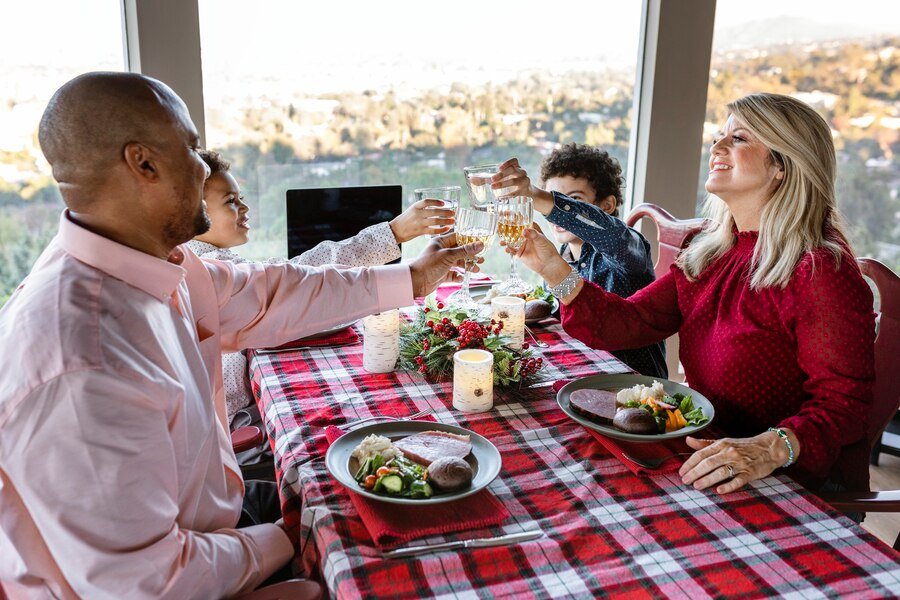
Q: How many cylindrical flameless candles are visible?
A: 3